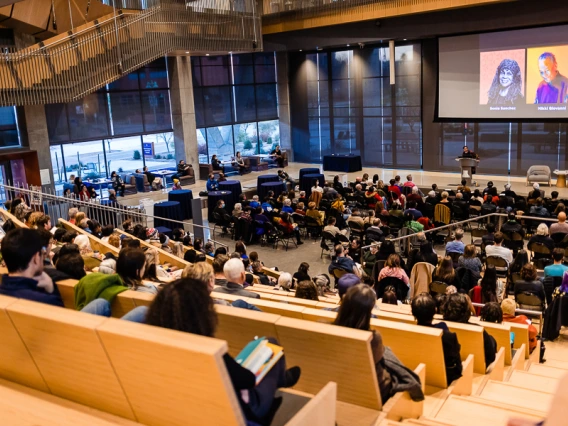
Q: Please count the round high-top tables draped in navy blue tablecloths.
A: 8